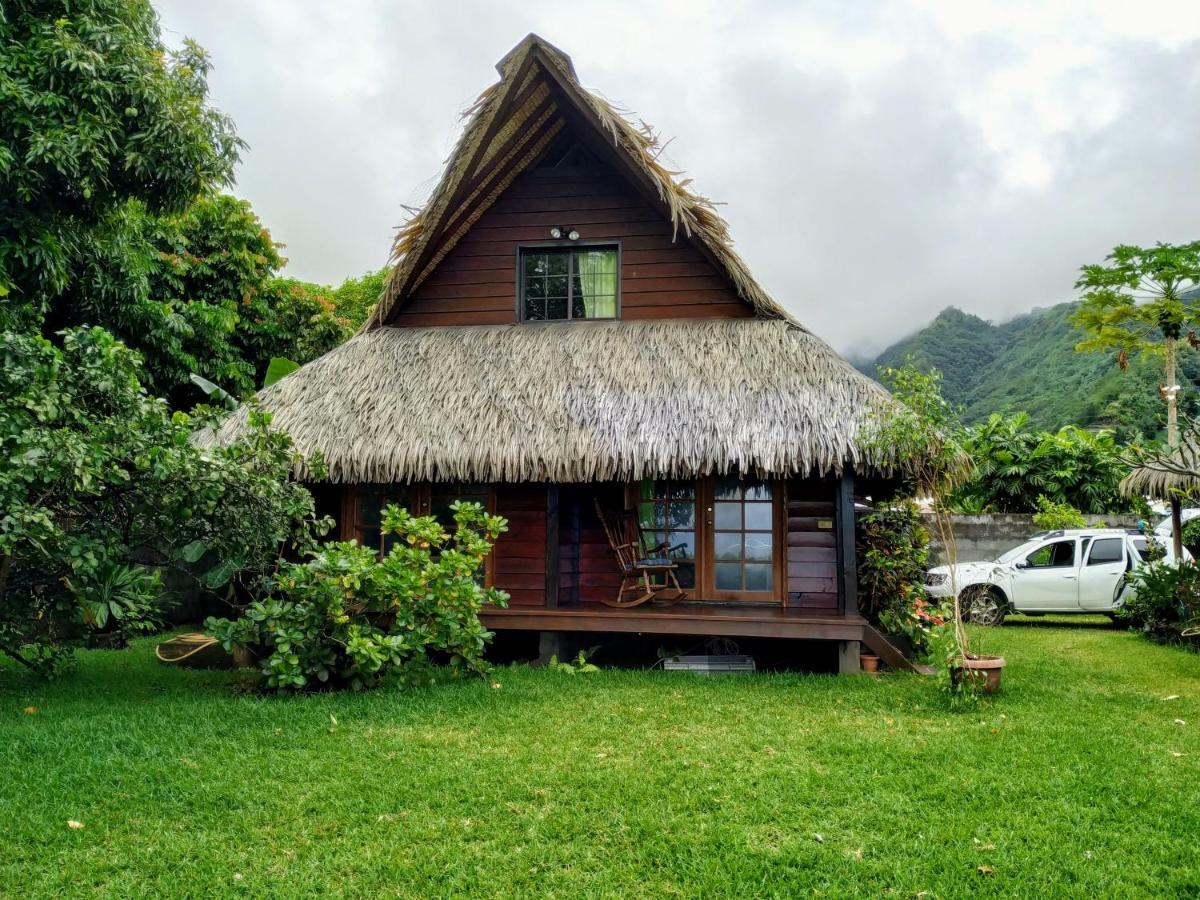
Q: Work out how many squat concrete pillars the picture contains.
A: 2